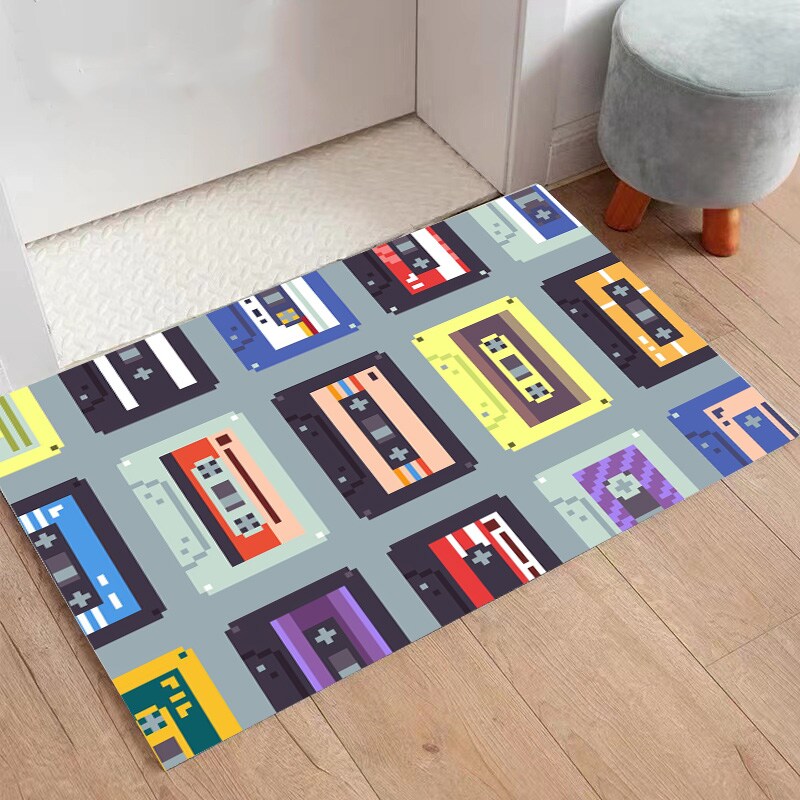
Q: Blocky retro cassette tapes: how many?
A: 15